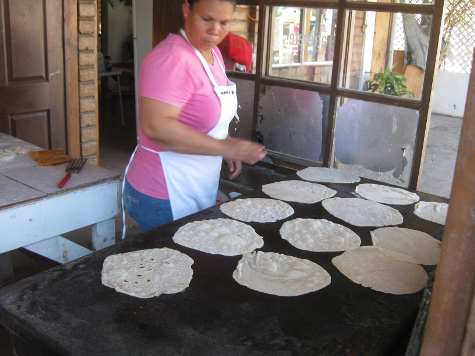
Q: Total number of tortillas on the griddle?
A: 12